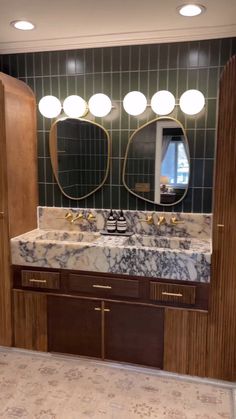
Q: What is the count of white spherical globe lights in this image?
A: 6